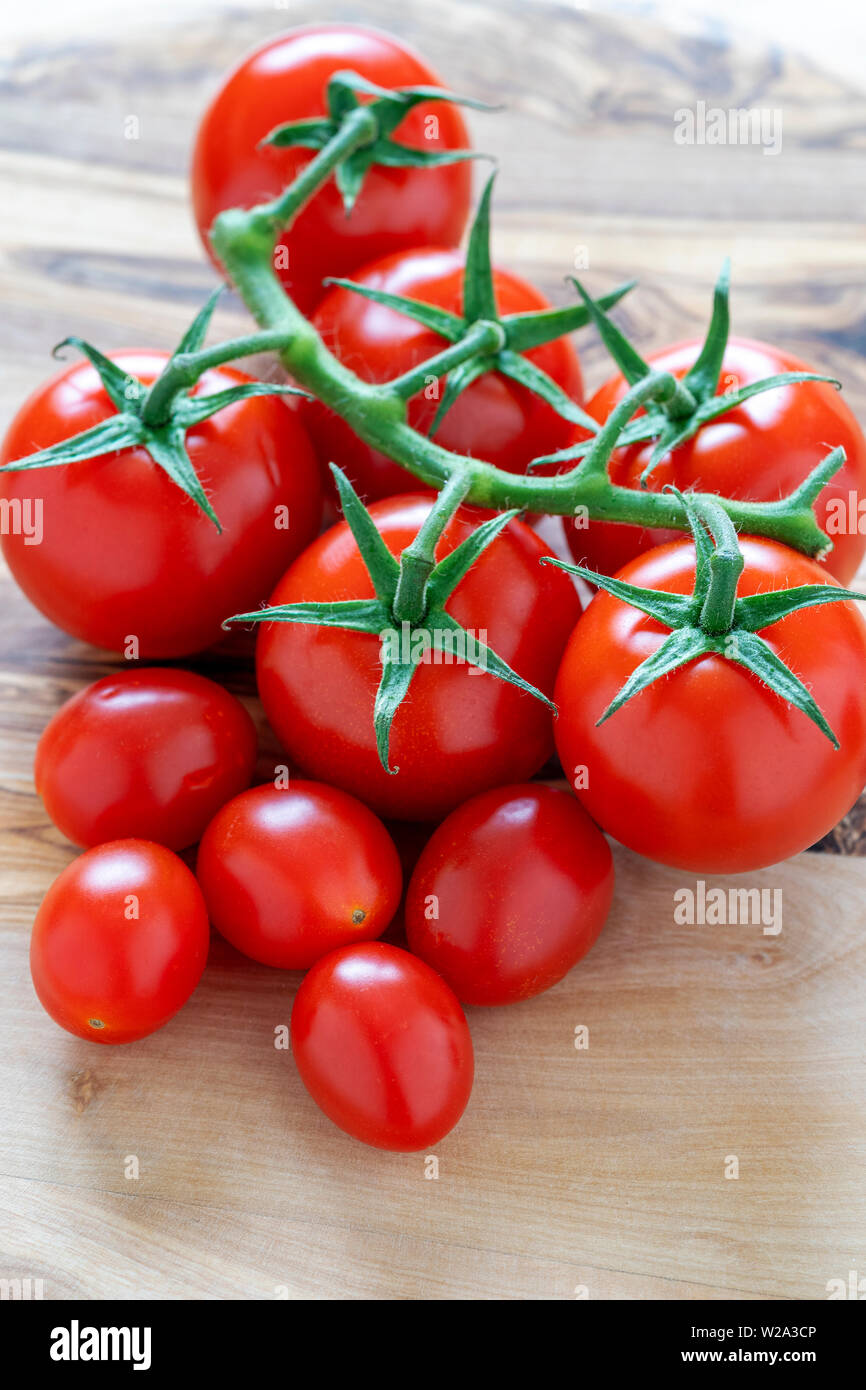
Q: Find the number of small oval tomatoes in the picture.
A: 5